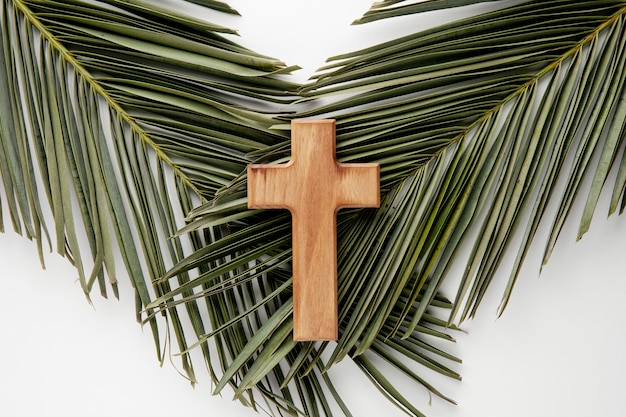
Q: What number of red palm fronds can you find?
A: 0